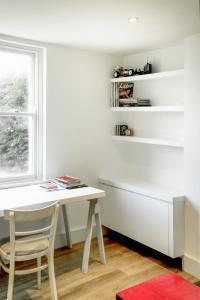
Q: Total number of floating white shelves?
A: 3